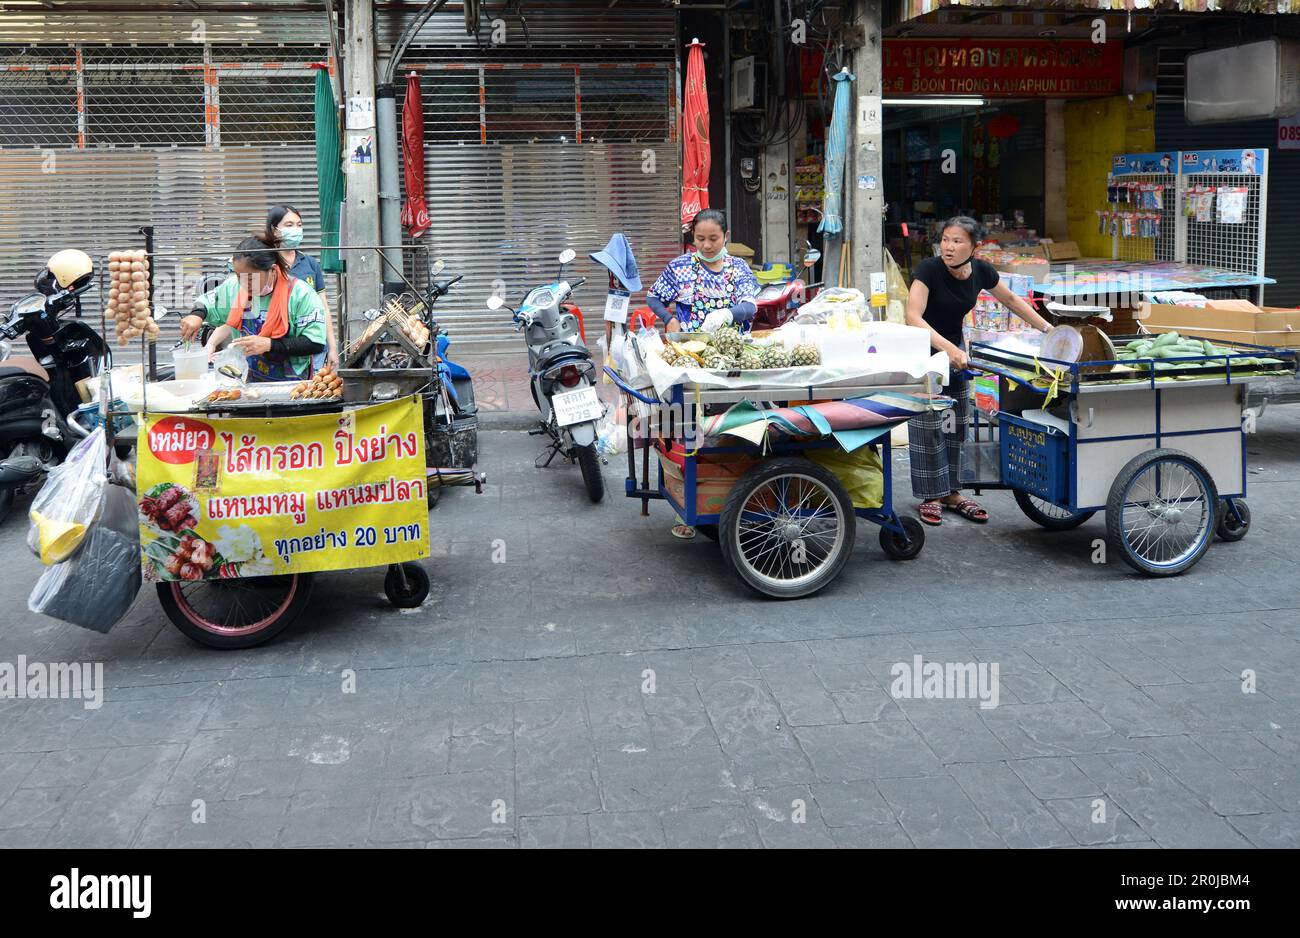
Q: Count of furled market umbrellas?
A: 4